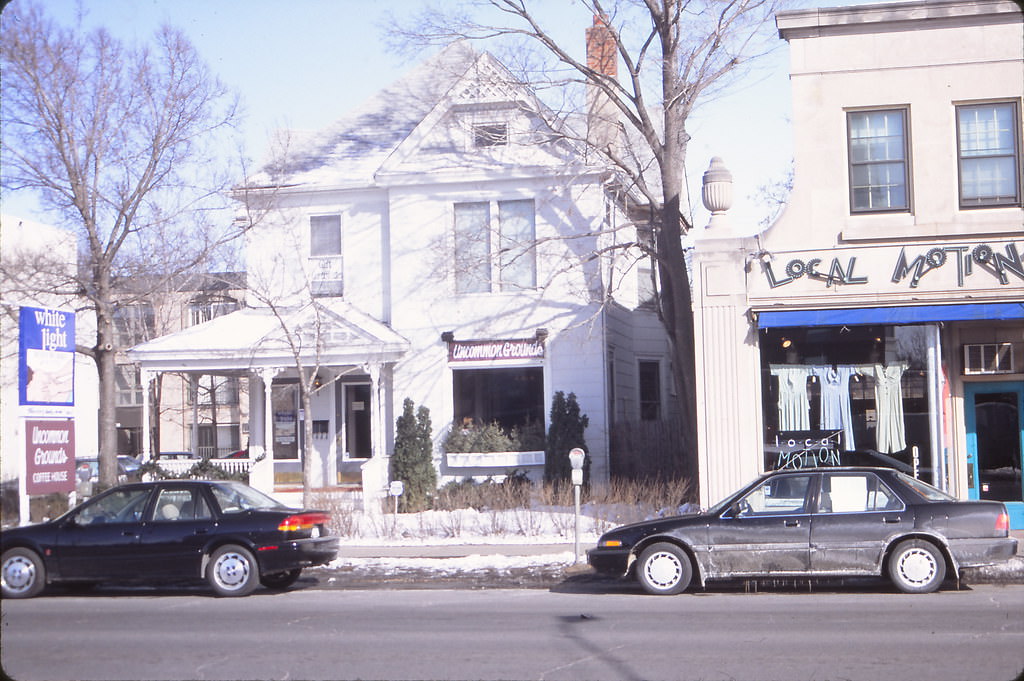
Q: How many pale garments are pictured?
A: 3